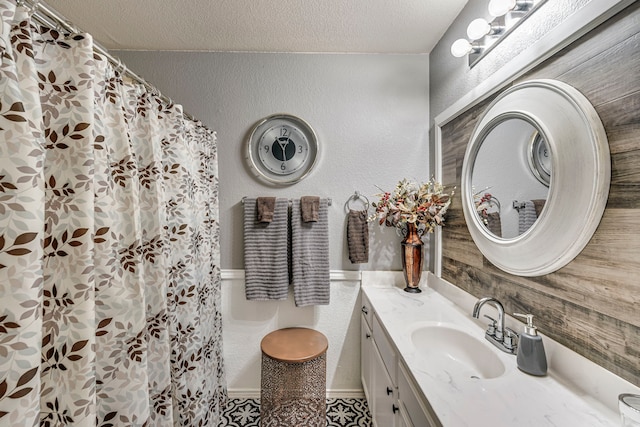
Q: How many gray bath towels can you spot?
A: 2